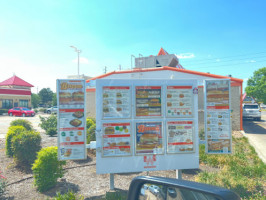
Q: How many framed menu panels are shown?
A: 8